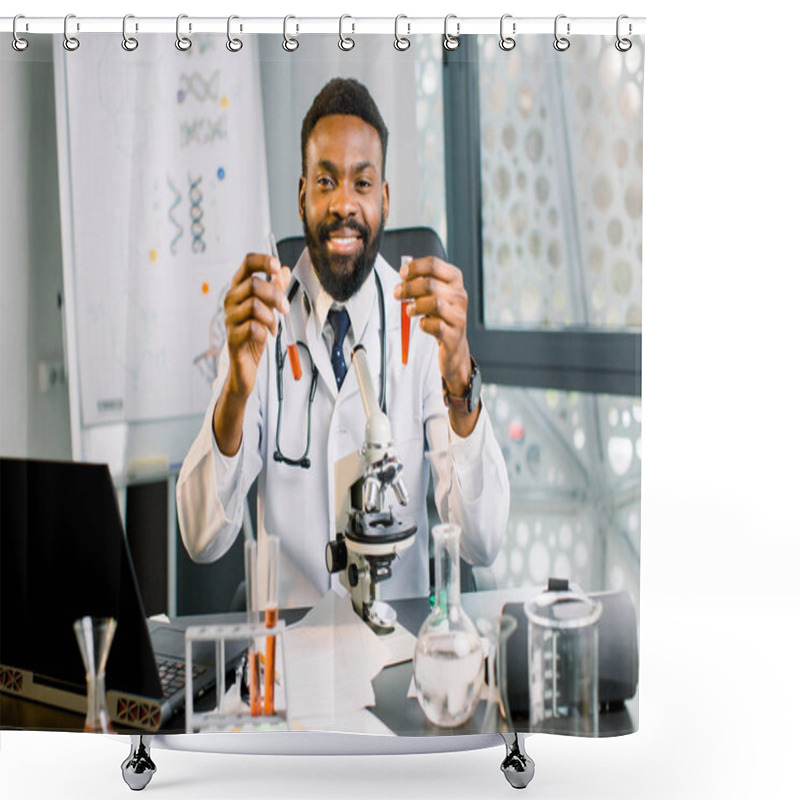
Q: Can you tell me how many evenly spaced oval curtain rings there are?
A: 12